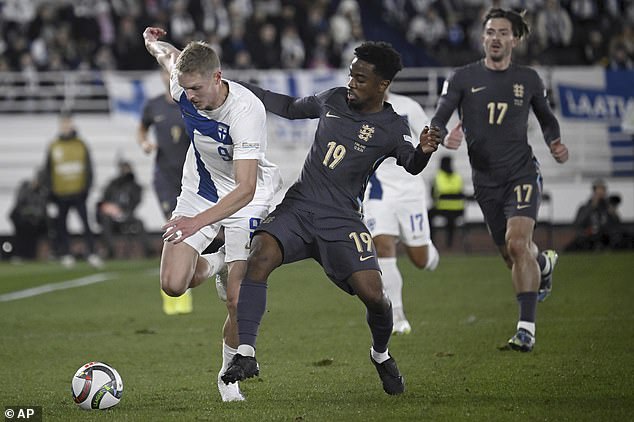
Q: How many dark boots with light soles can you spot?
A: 2